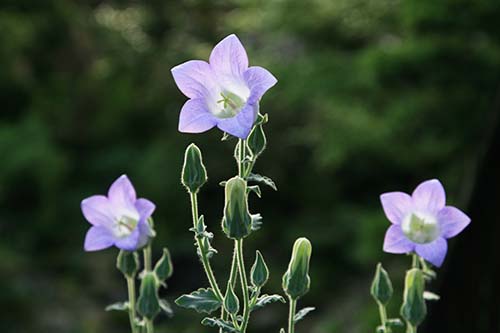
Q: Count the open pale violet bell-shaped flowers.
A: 3